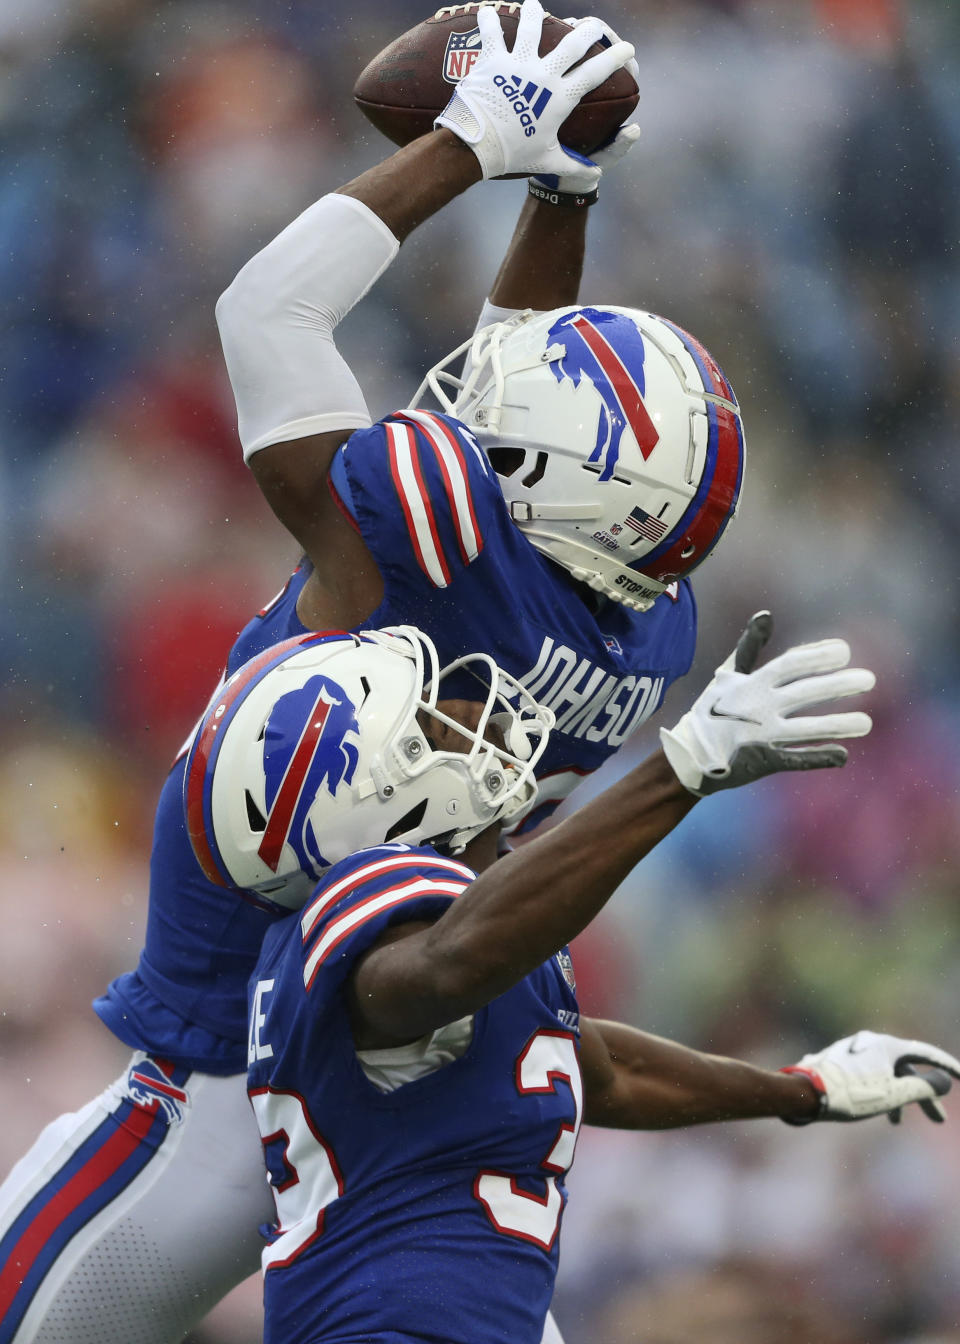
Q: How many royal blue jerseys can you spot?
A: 2